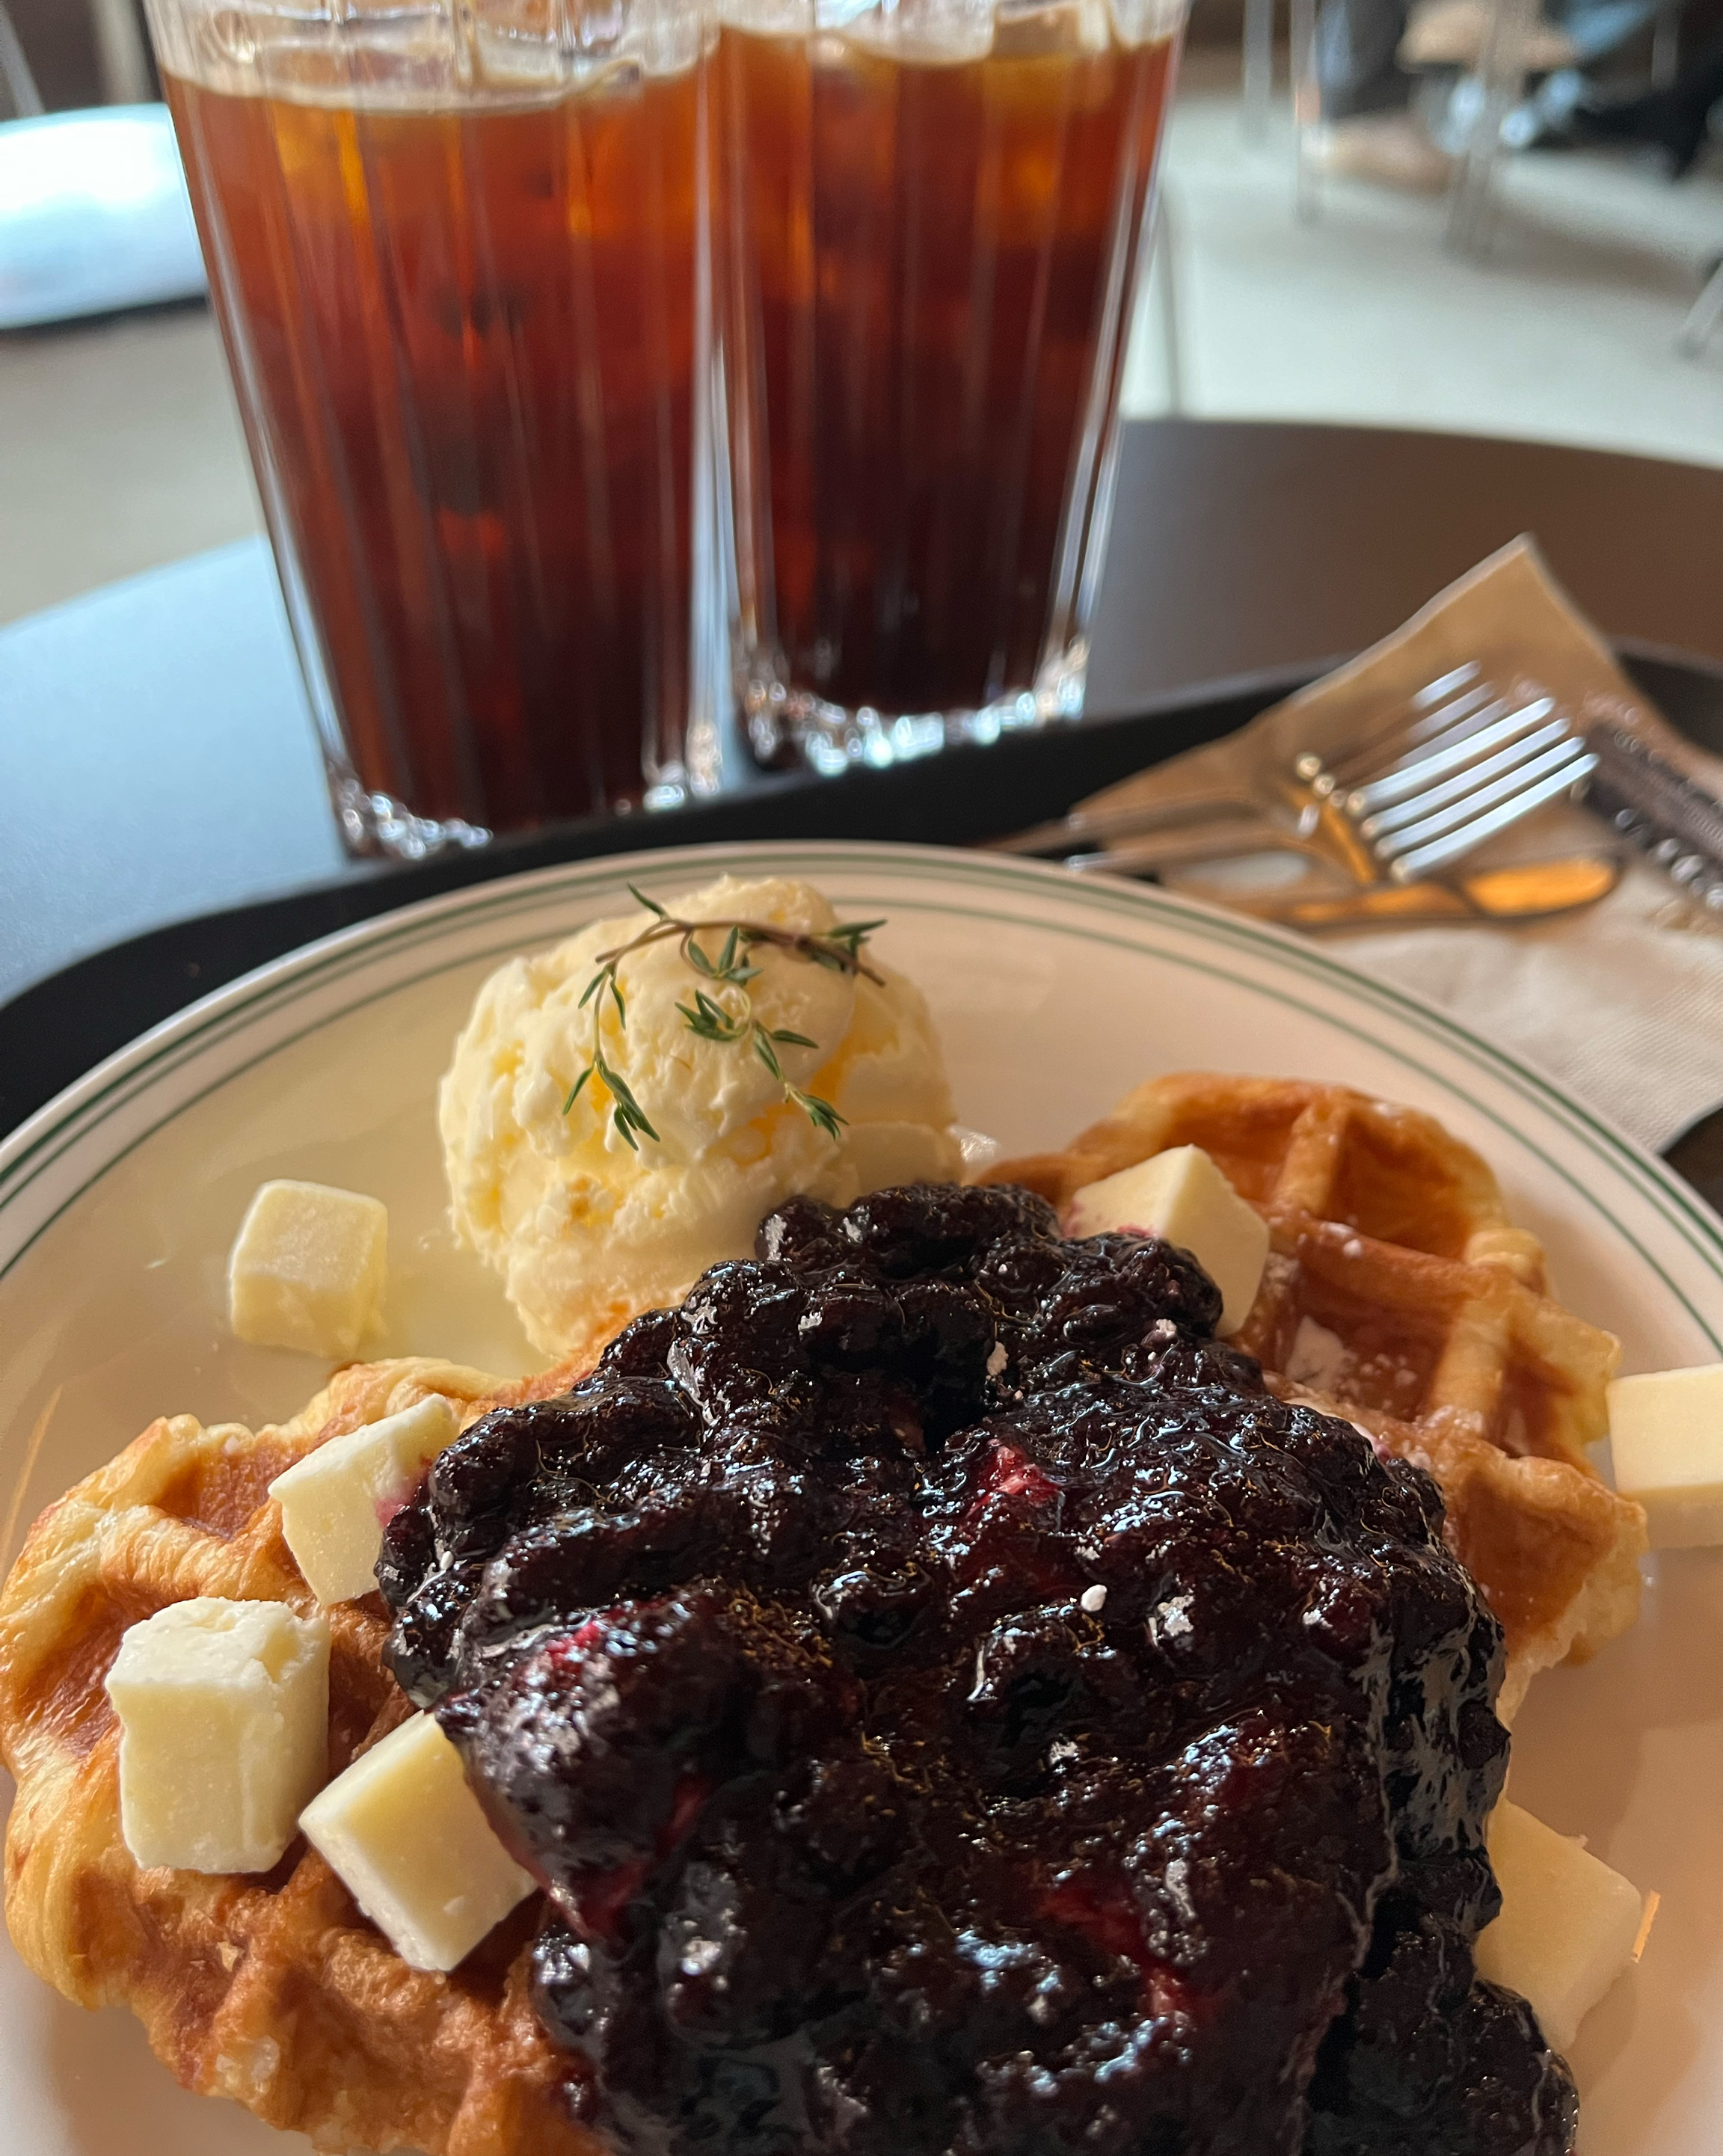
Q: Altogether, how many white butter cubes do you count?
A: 7